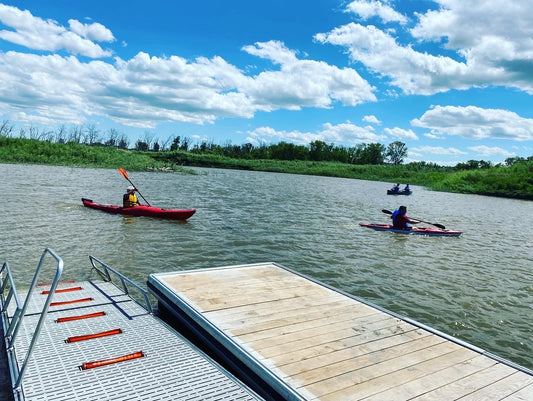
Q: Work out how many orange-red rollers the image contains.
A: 6